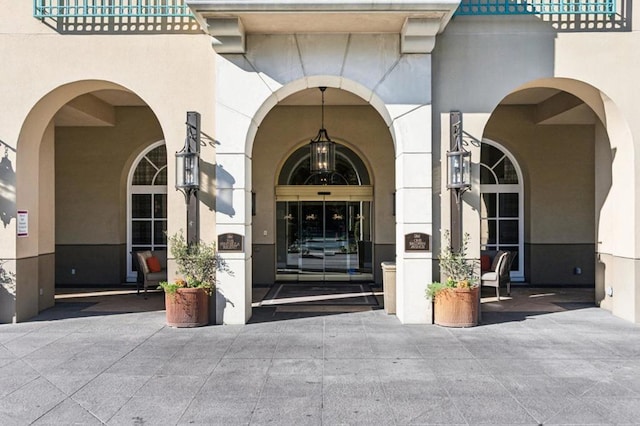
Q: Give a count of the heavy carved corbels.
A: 2